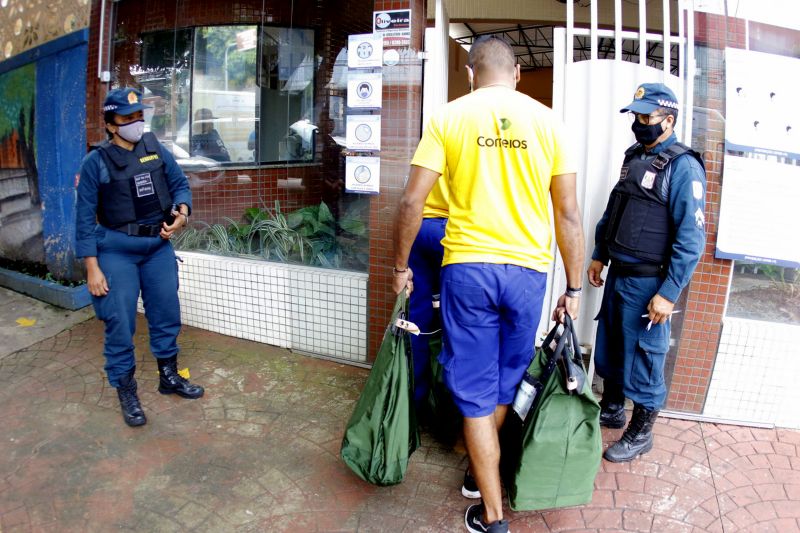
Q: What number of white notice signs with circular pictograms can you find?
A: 4